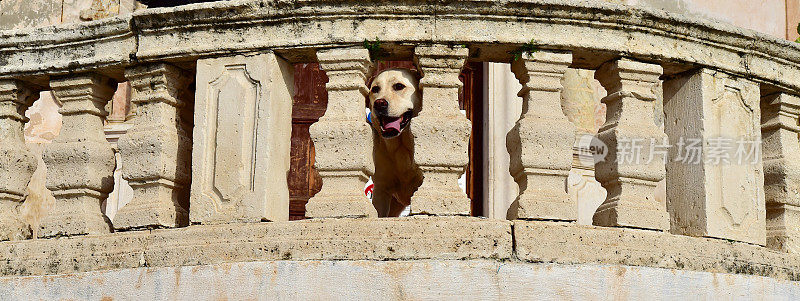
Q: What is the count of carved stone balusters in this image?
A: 8